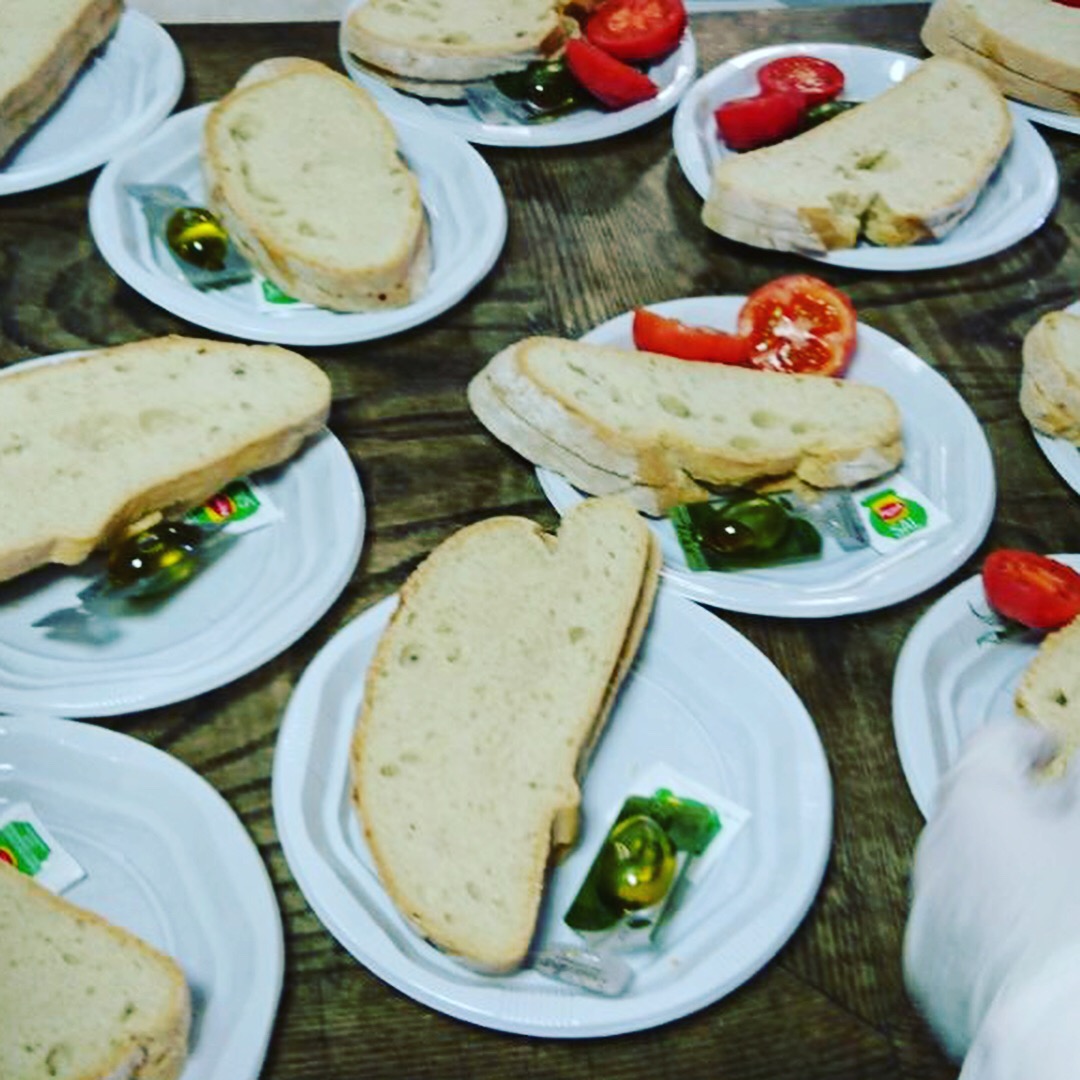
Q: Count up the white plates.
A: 11